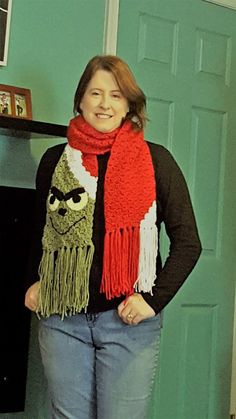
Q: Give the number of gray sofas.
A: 0